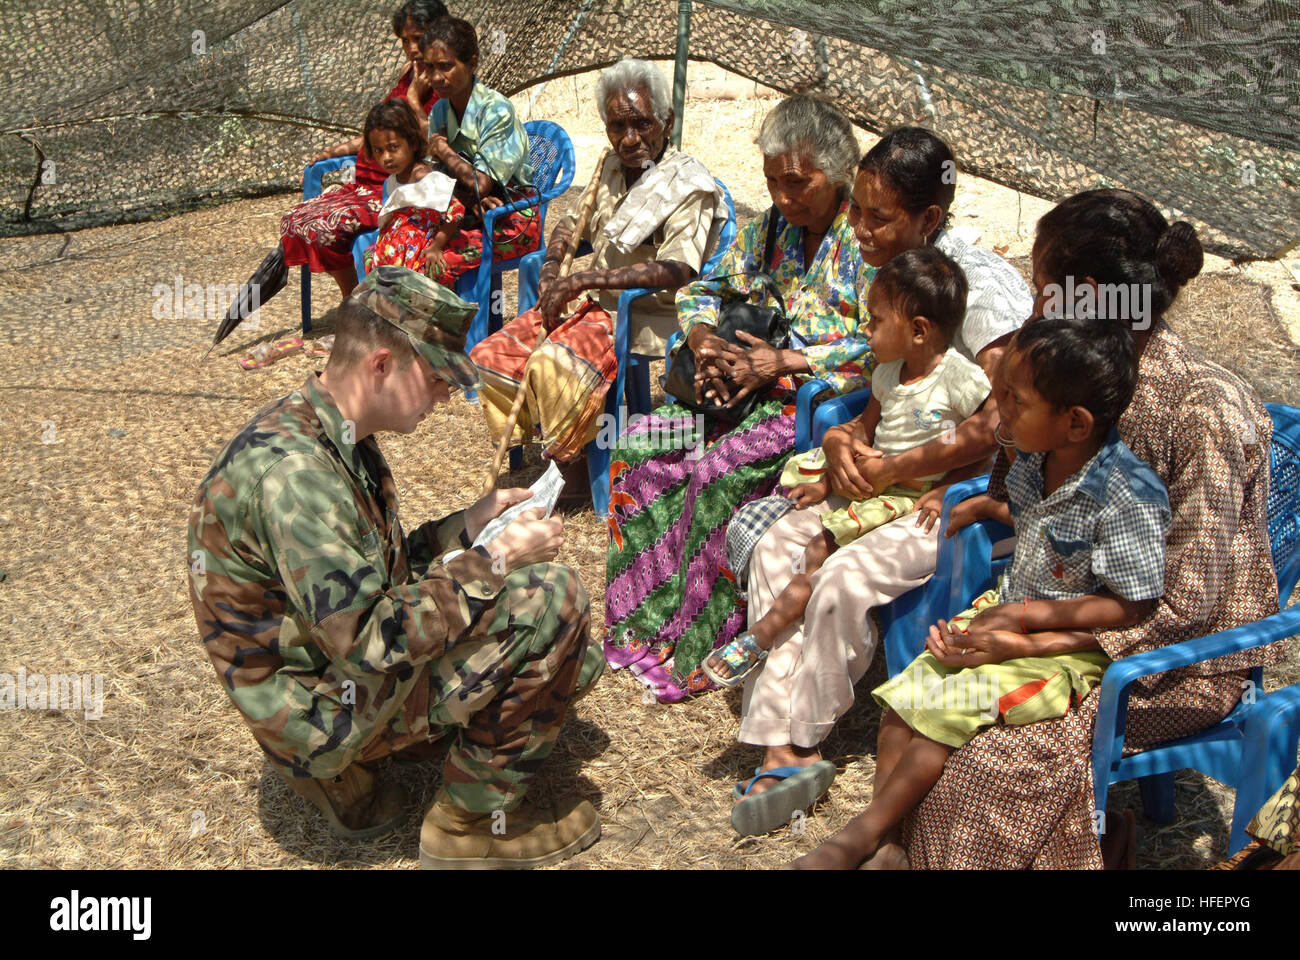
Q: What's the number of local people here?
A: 9